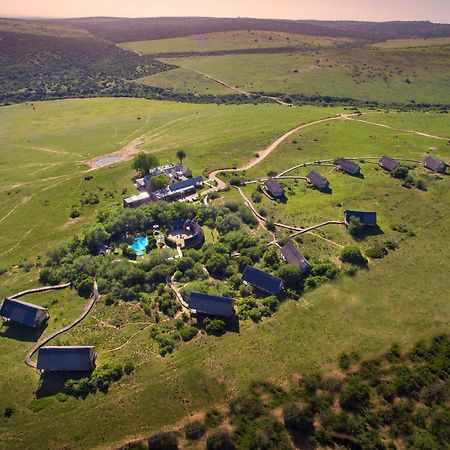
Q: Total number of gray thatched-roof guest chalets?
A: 11